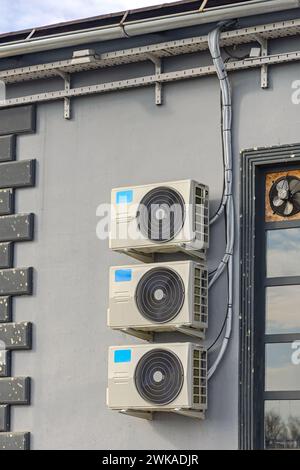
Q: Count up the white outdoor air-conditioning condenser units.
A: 3